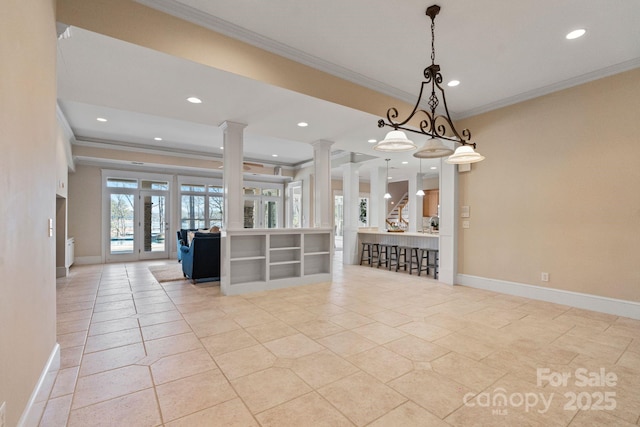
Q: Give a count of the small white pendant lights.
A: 2